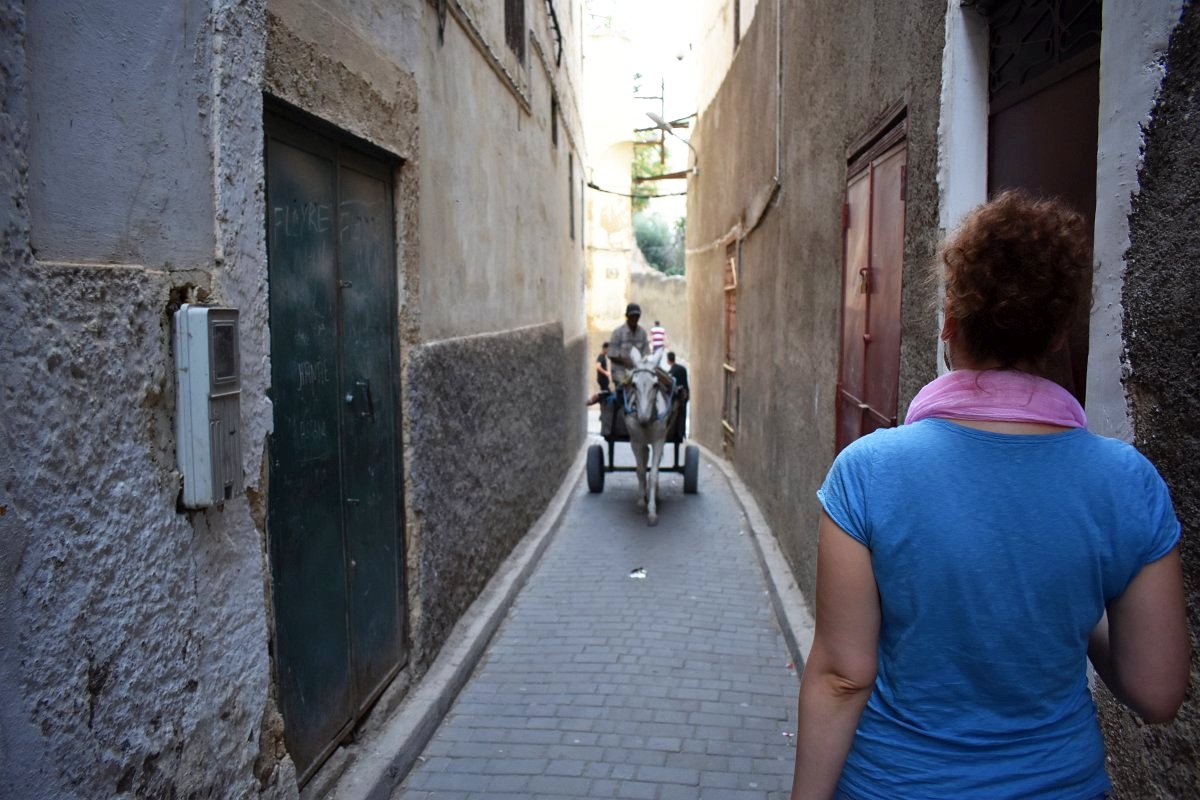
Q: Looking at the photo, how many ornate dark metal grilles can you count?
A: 1